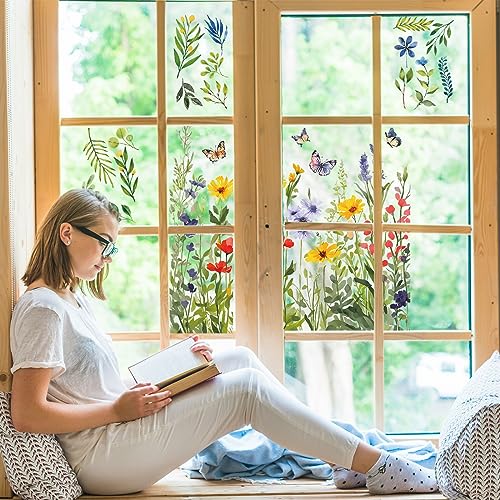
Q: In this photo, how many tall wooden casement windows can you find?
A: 2